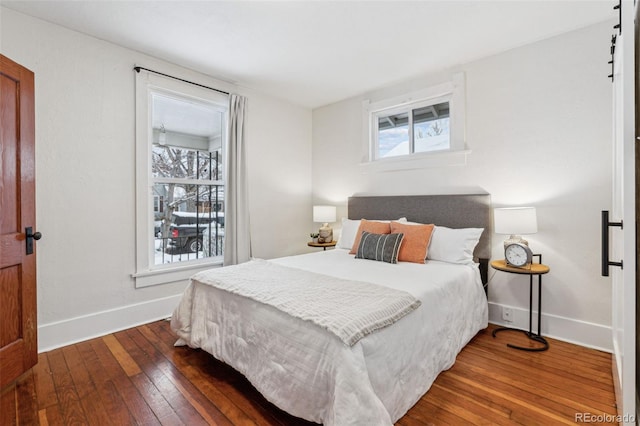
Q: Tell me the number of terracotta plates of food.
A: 0